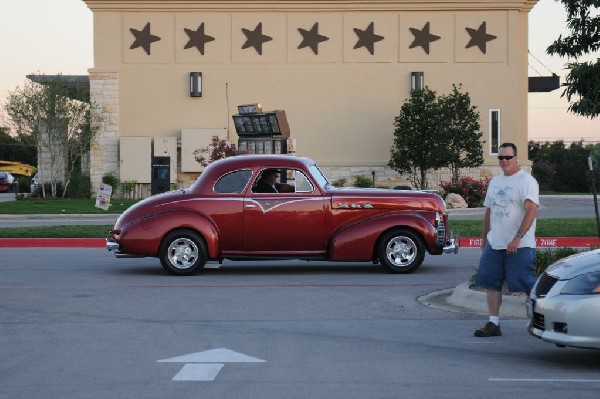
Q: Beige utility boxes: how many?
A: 3